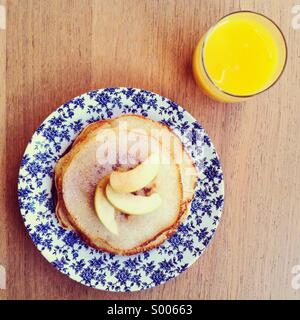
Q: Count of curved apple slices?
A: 3